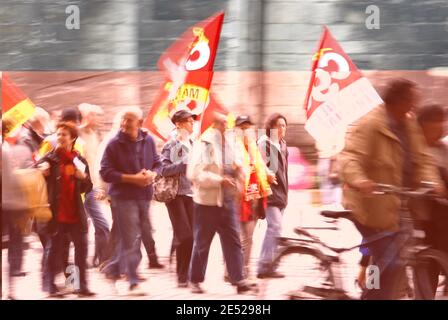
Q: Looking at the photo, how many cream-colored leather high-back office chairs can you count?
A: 0